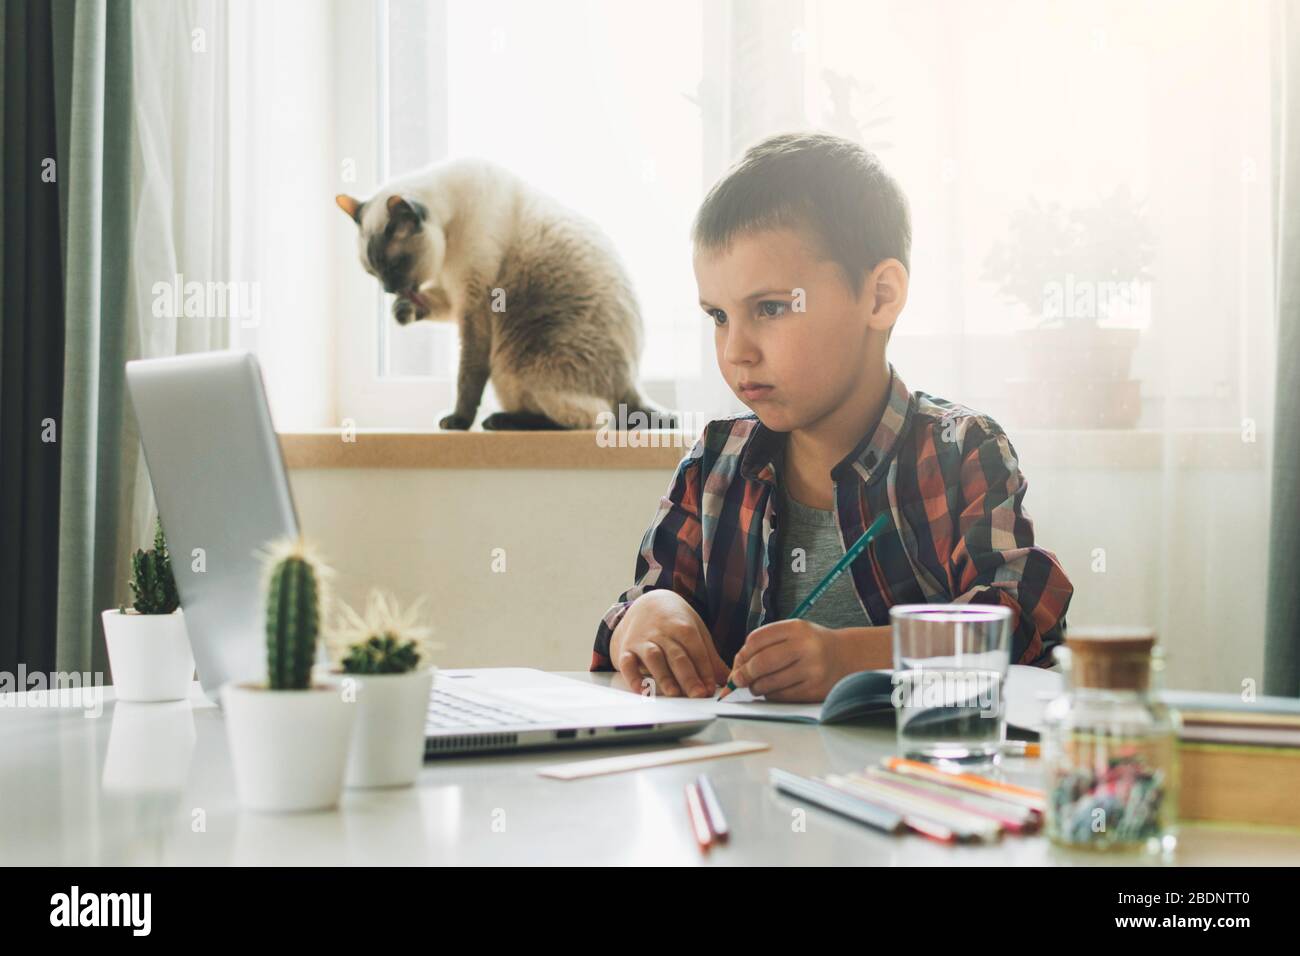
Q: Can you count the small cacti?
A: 3